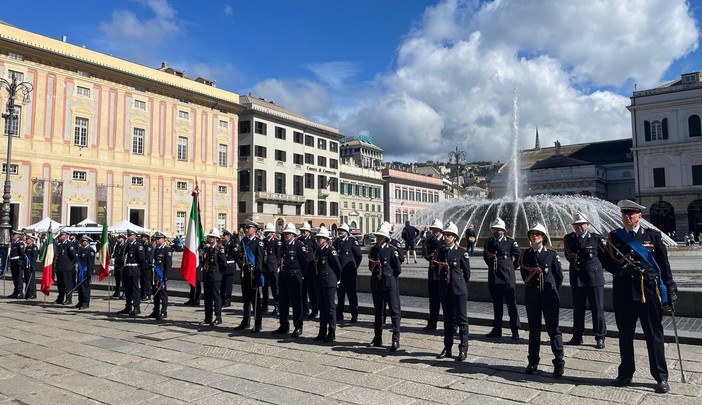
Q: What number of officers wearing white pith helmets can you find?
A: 13